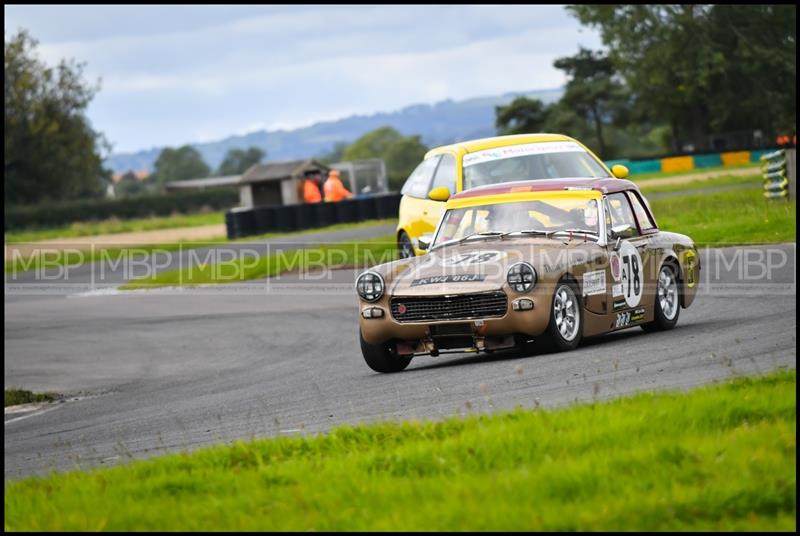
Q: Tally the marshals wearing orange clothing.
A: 2